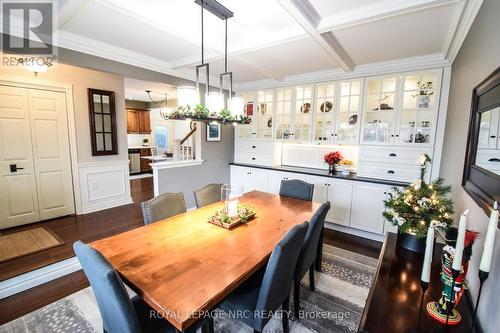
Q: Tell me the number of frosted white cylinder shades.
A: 3